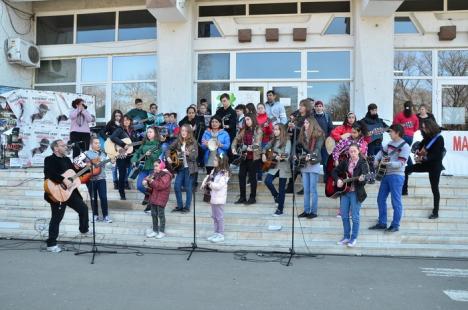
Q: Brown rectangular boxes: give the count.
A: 4